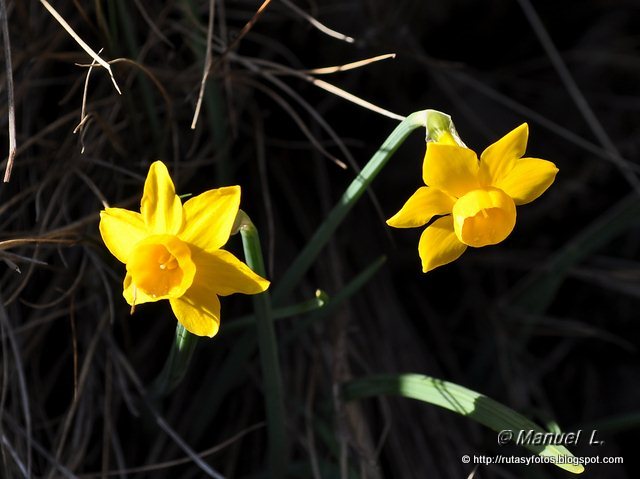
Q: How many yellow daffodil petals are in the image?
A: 11